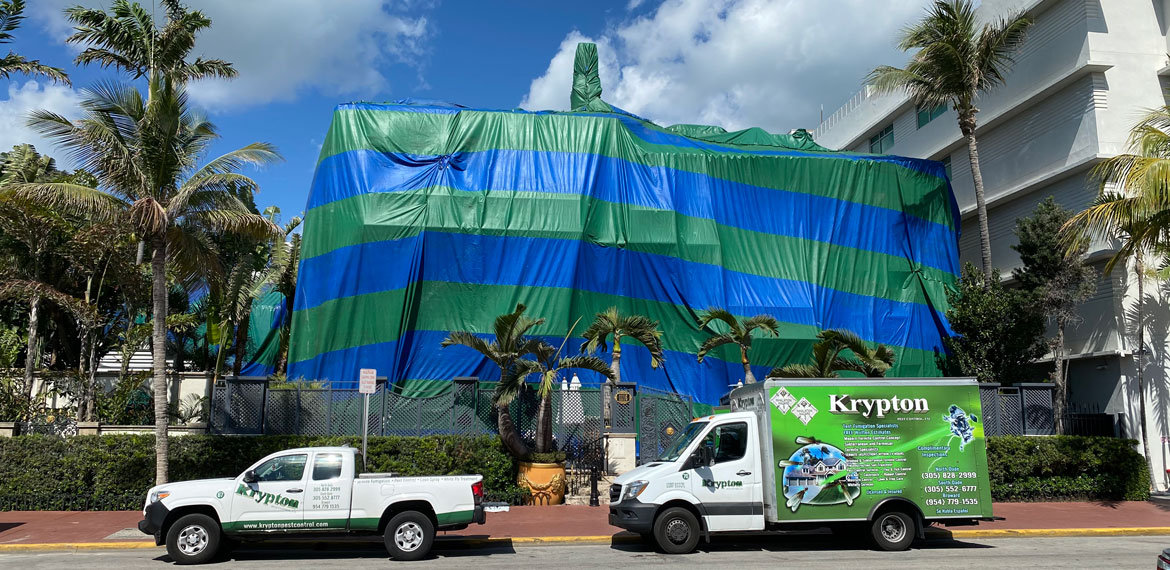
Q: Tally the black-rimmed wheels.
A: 1